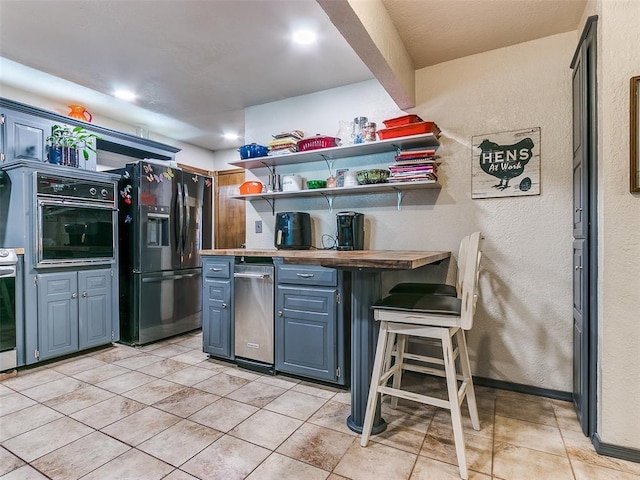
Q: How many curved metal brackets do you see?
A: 6